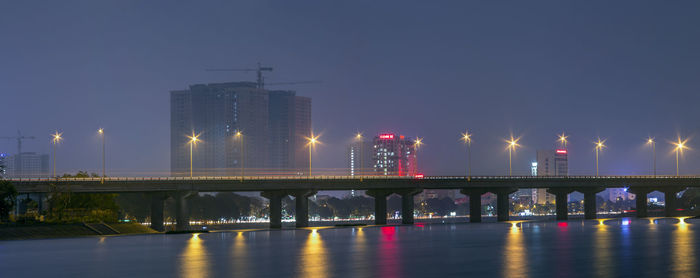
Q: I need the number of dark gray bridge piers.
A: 12